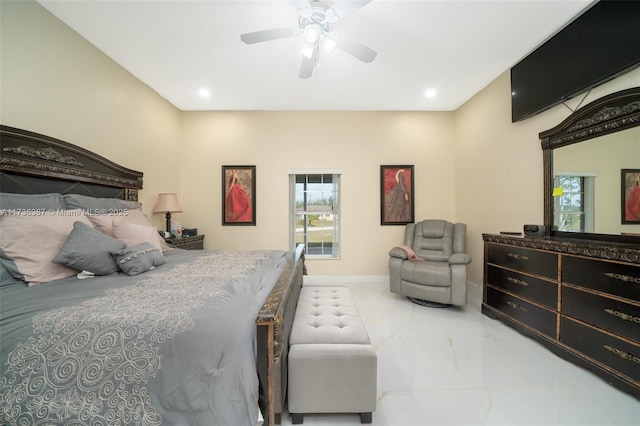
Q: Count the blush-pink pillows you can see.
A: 3